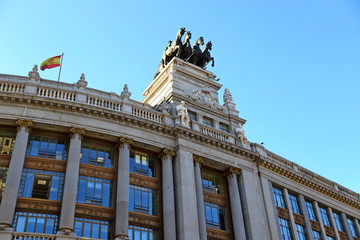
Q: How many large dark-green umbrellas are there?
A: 0